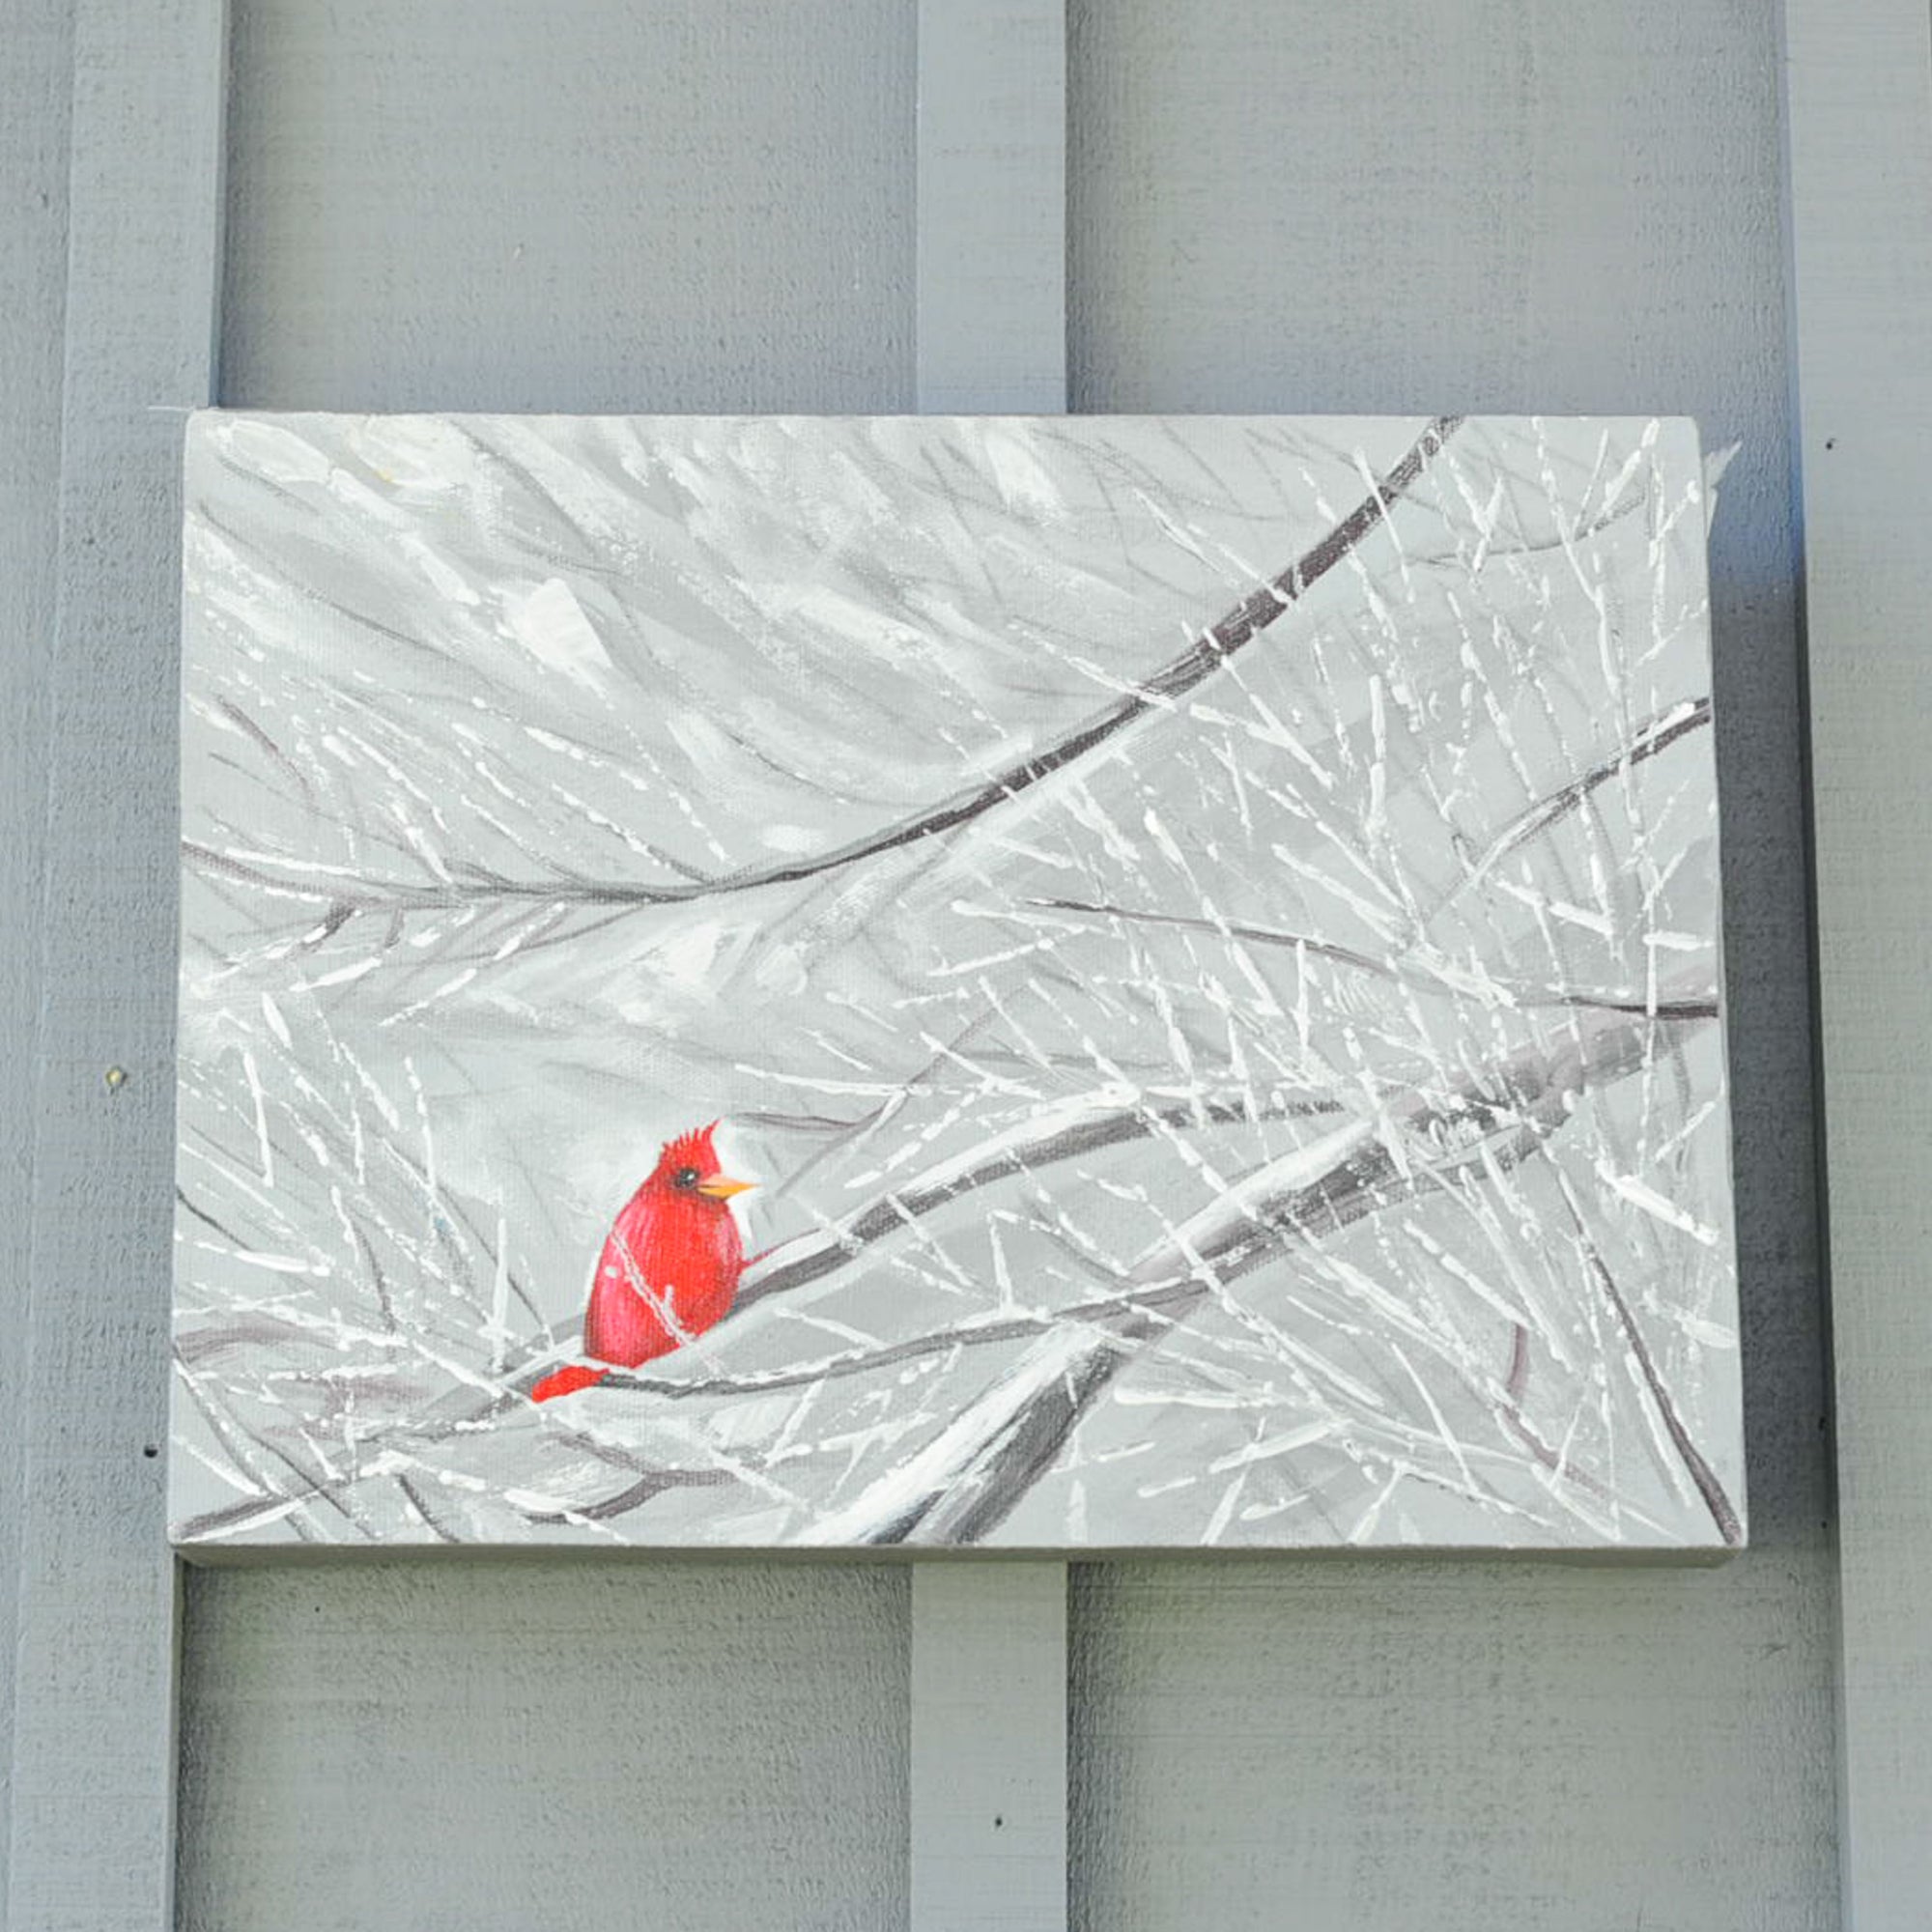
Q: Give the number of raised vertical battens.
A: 3